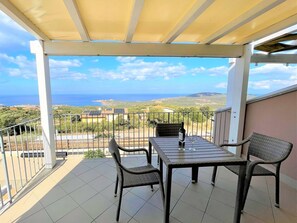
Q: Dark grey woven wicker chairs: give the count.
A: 3